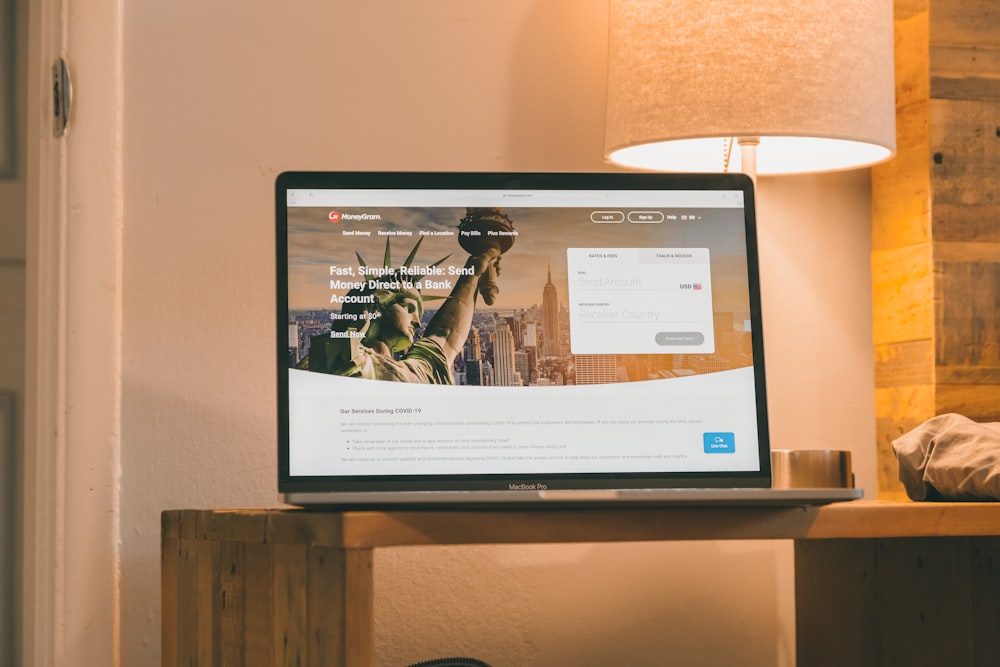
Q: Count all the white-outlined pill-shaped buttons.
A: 2